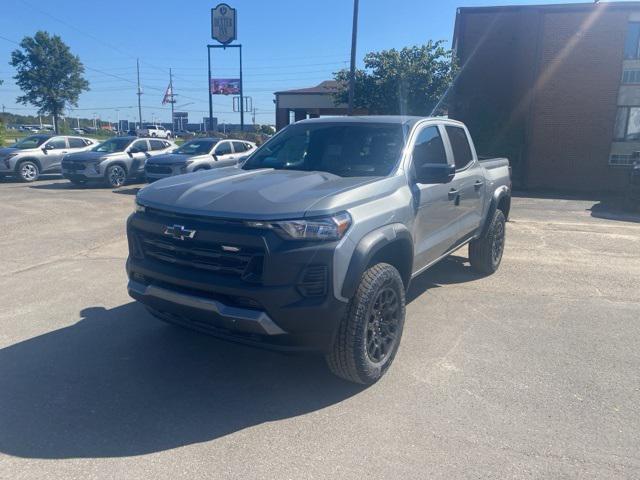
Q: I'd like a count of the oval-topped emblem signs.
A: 1